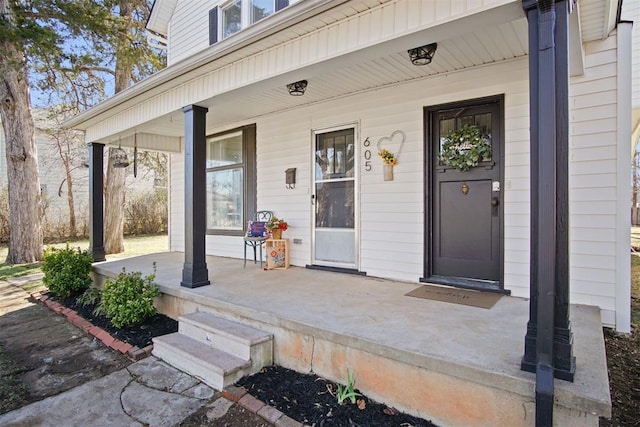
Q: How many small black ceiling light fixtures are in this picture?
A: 2